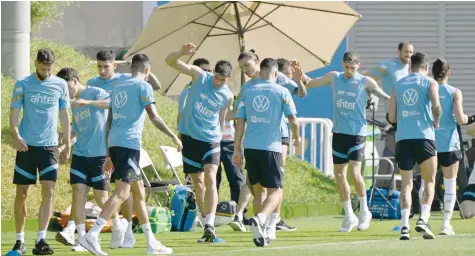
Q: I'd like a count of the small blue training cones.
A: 3